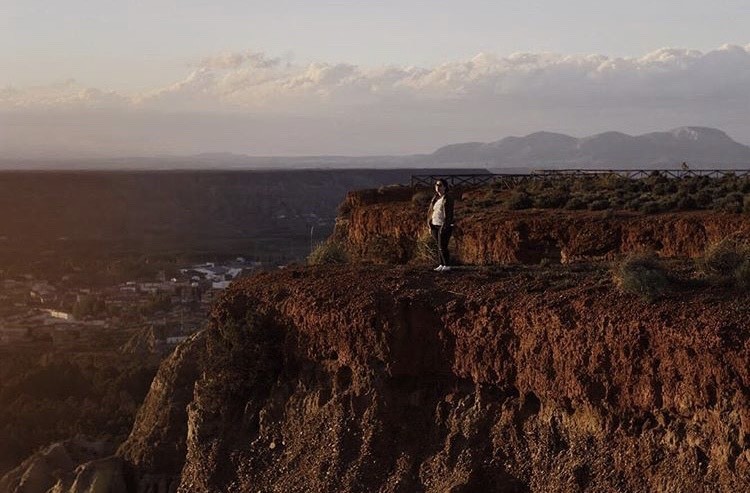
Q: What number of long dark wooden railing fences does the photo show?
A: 1